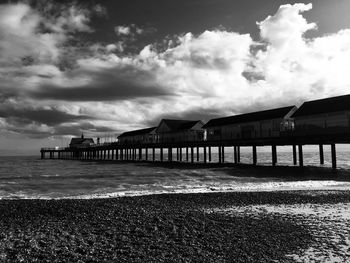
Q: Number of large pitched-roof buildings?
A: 4